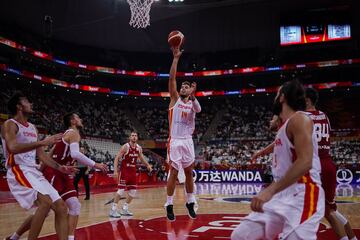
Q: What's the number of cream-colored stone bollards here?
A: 0